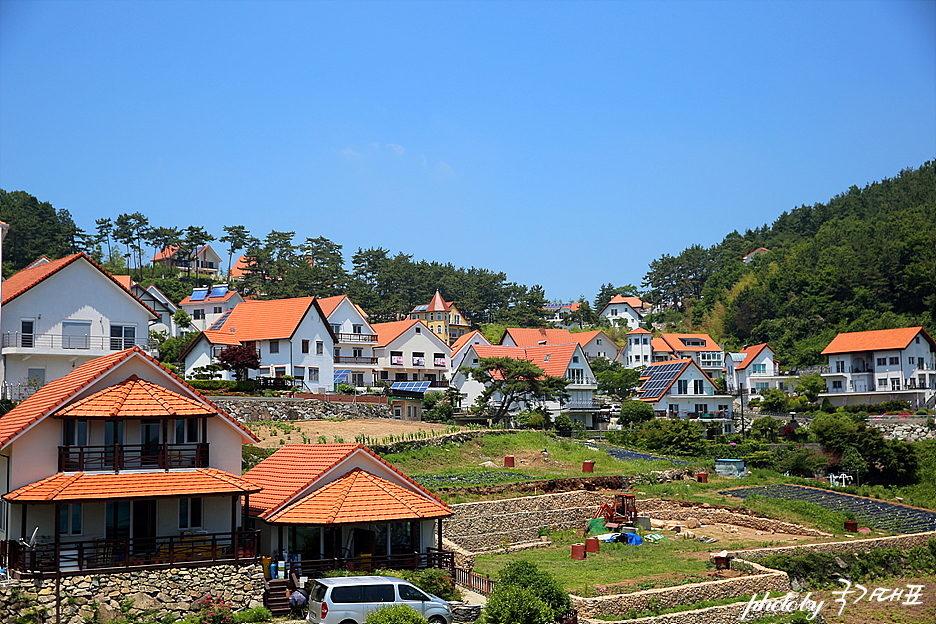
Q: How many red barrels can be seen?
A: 7